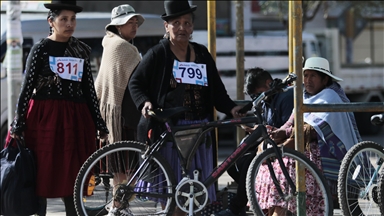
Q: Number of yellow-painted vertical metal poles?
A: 4